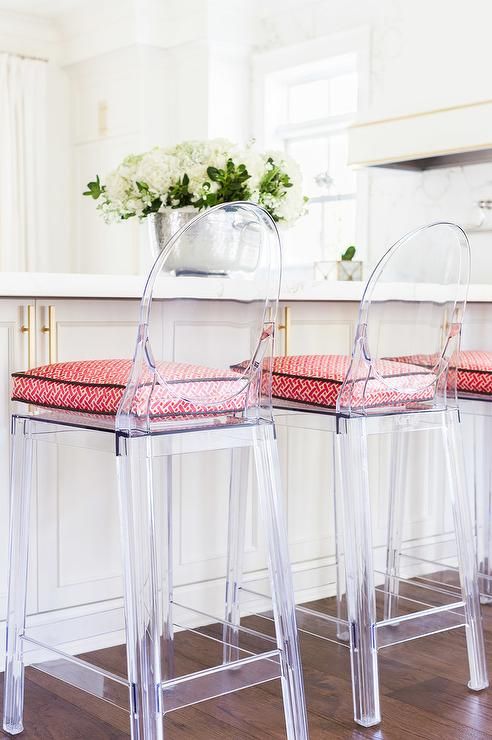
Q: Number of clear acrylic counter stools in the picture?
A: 3